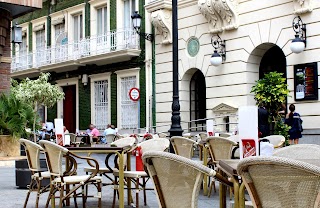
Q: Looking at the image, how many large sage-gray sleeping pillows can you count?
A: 0